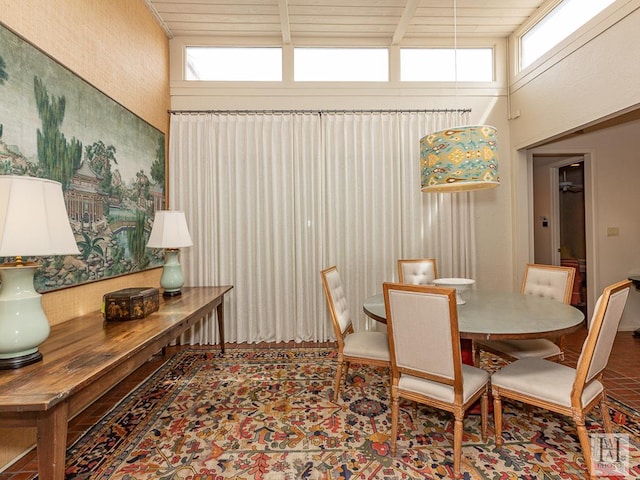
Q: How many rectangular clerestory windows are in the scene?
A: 4